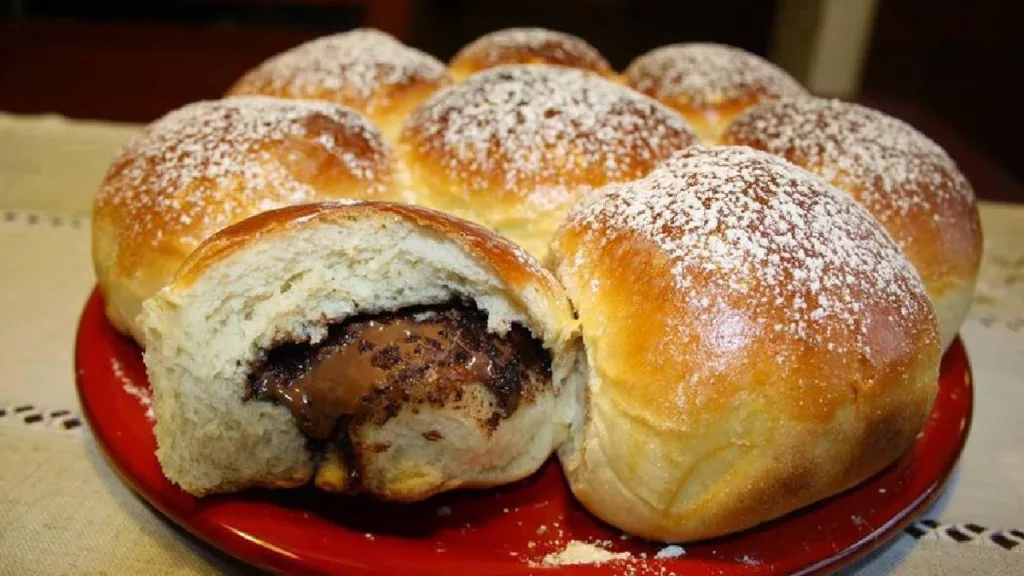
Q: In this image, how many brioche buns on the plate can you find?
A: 8